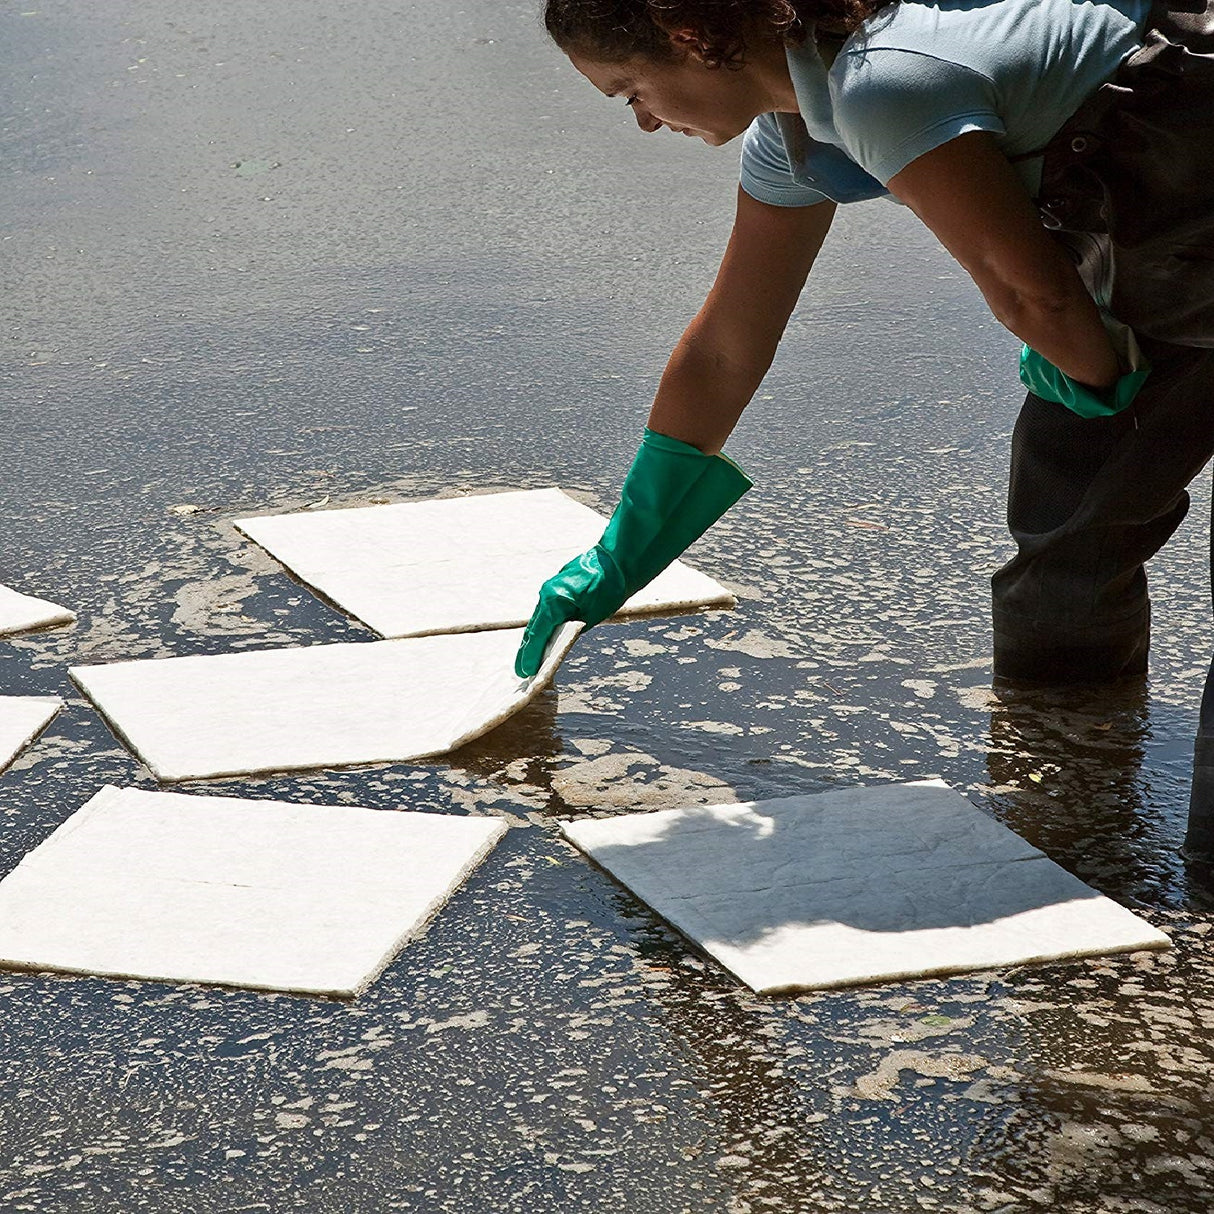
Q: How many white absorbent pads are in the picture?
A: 6